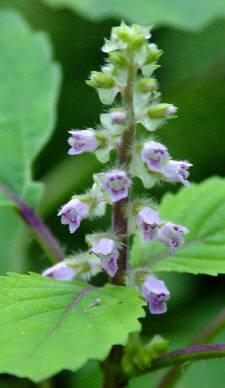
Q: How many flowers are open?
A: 10